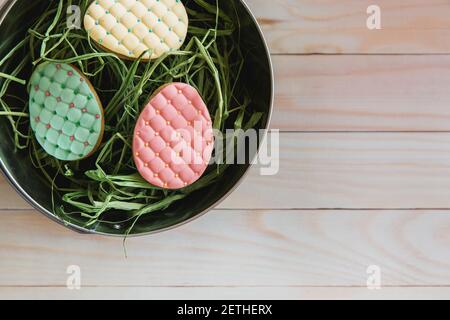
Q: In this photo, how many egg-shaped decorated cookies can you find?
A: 3